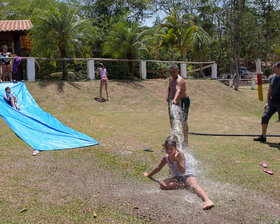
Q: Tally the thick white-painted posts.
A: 5